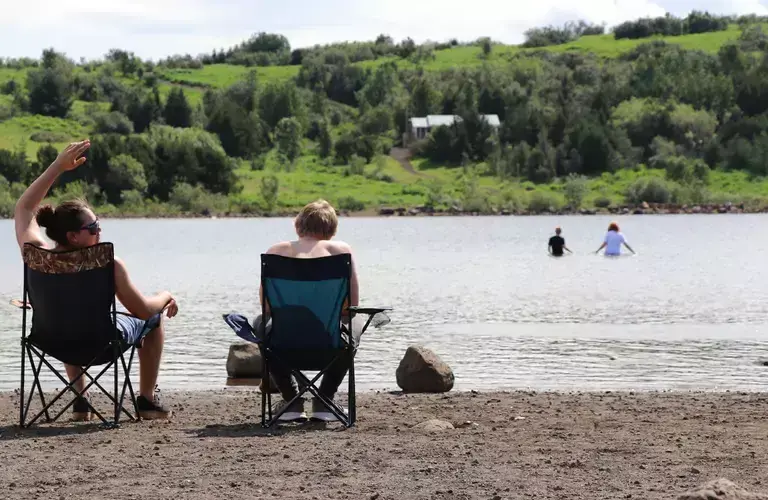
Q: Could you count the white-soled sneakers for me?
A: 2